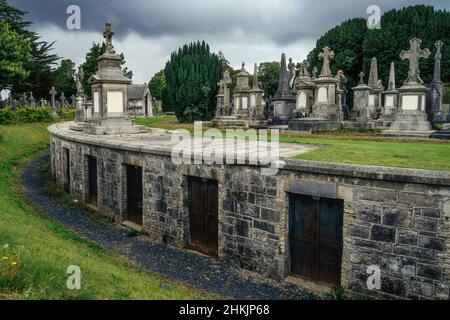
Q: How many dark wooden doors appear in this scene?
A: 5